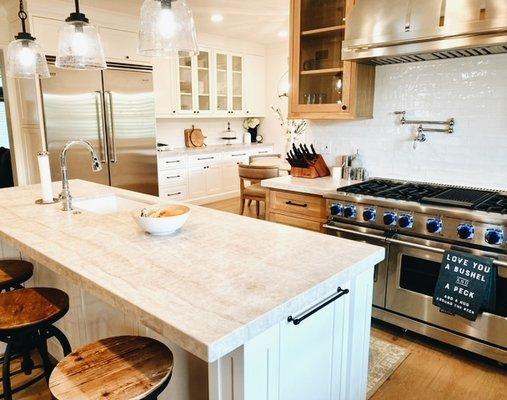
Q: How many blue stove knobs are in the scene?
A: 8